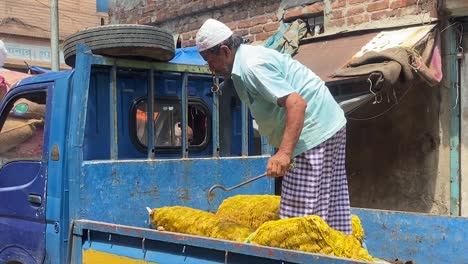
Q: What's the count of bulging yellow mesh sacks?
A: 3